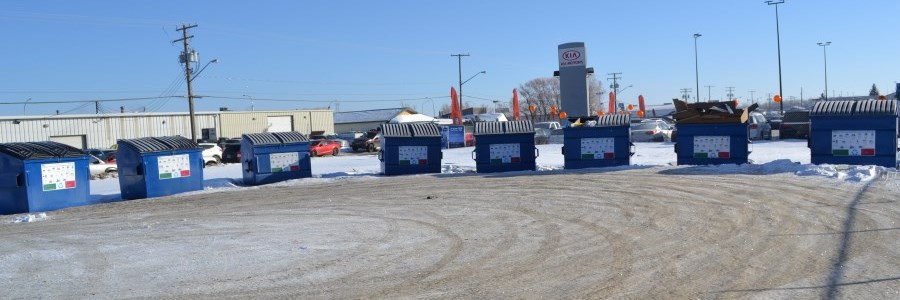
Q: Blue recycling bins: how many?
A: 8